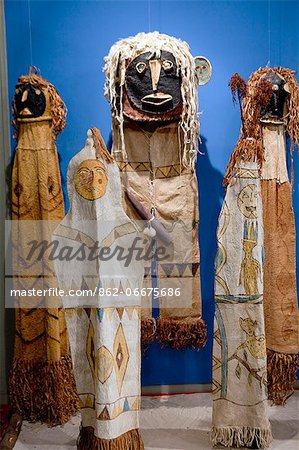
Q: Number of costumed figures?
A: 5